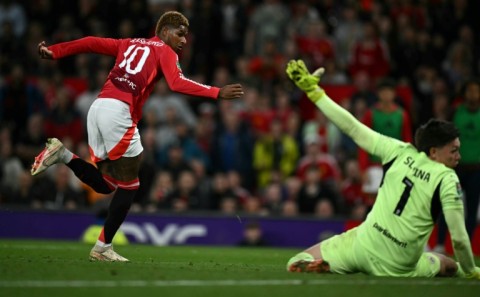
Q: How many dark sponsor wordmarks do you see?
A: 1